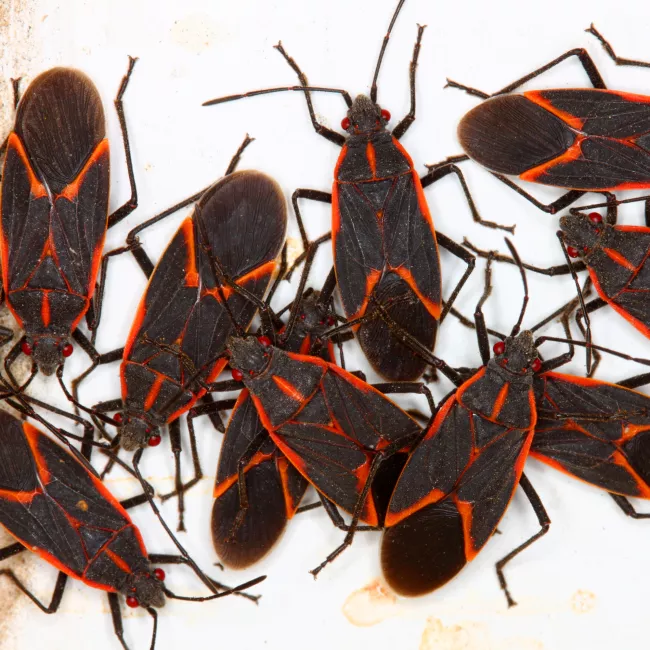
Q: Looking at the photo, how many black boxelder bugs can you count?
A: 10